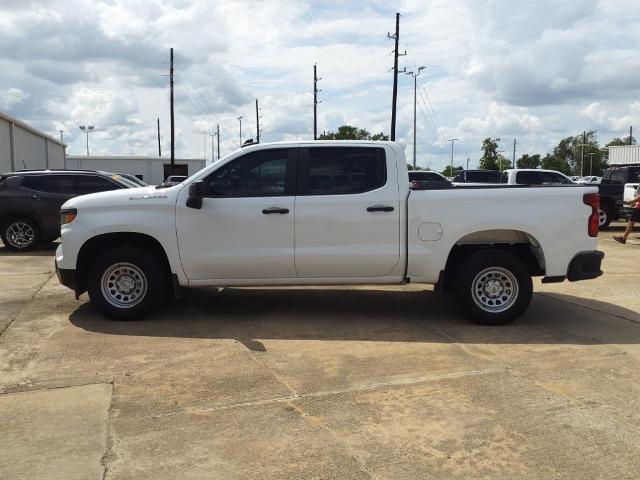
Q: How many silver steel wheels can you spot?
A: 2